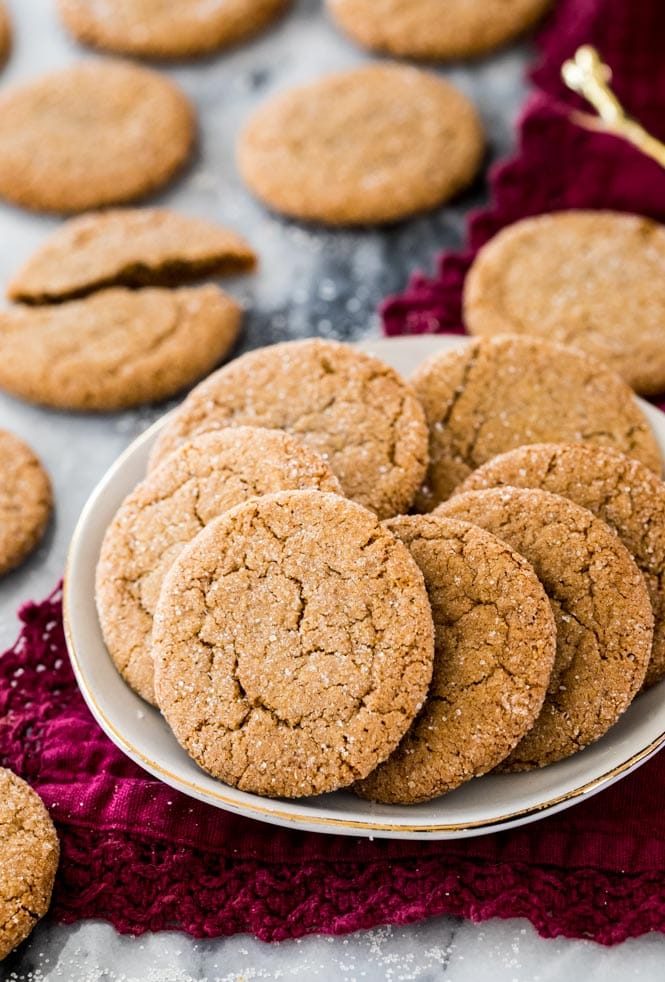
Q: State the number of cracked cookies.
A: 1